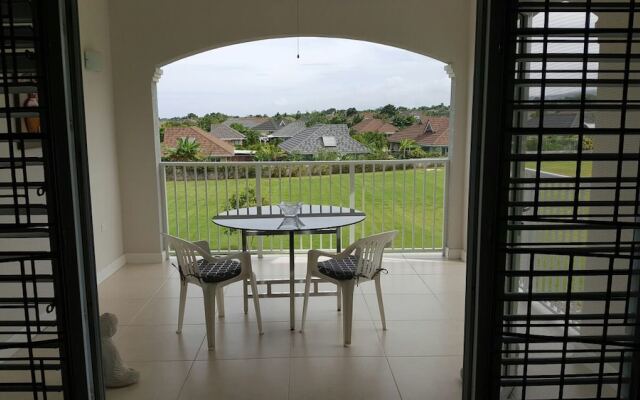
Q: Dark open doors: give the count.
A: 2